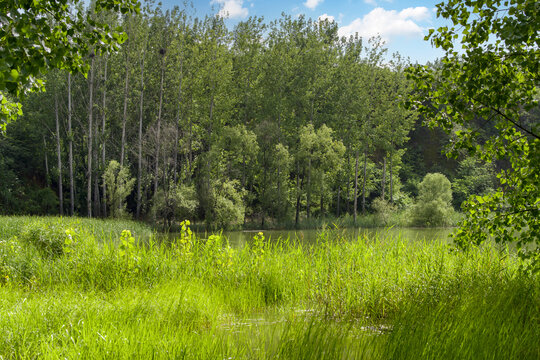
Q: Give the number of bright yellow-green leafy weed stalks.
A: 5